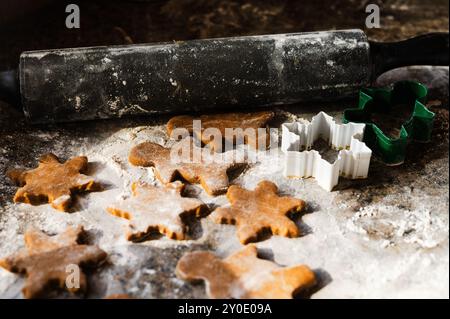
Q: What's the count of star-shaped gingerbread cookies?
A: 4